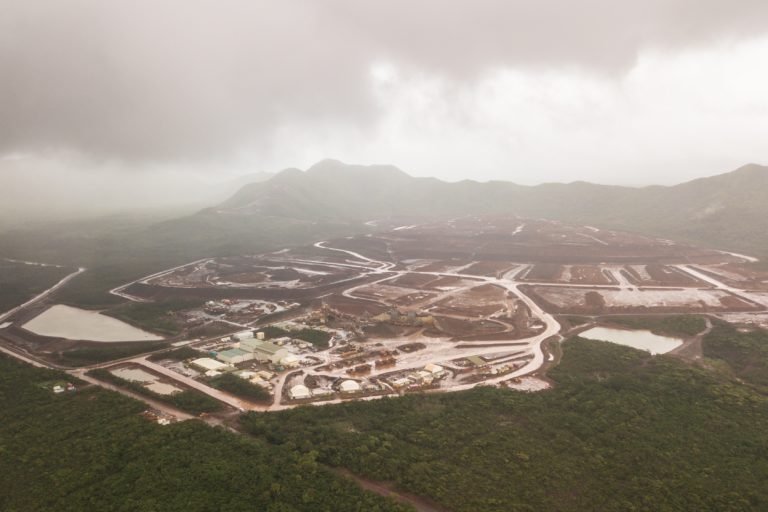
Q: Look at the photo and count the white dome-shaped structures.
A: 2